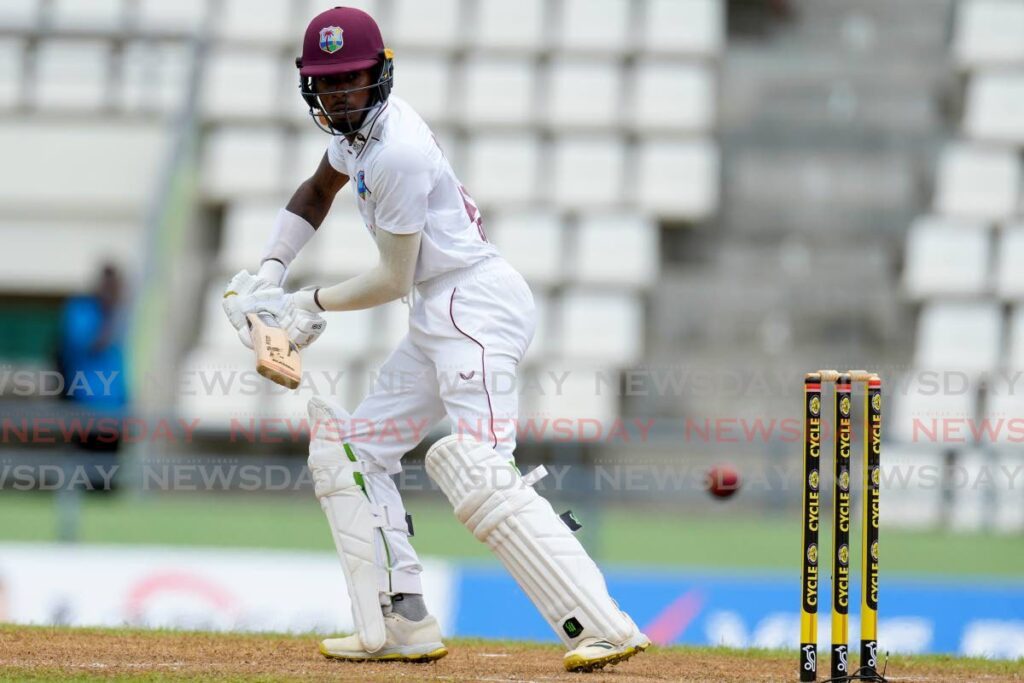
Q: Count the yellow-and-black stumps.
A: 3